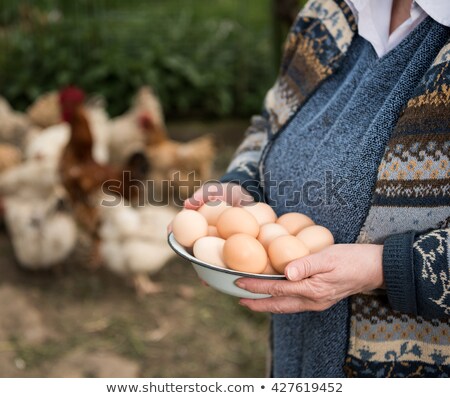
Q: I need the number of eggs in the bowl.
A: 12